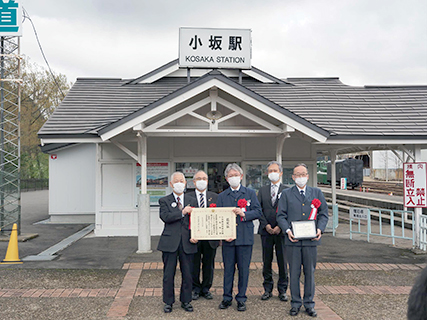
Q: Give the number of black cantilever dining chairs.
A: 0